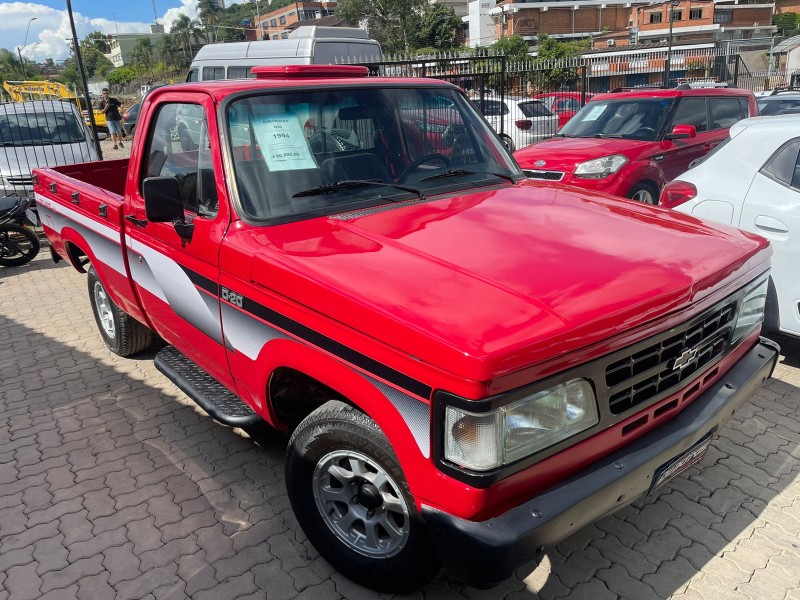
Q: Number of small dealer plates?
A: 1